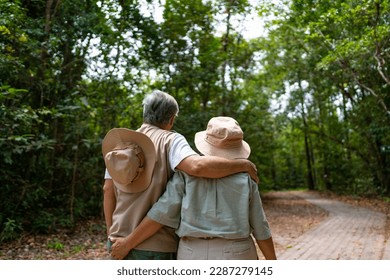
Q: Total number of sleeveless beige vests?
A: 1